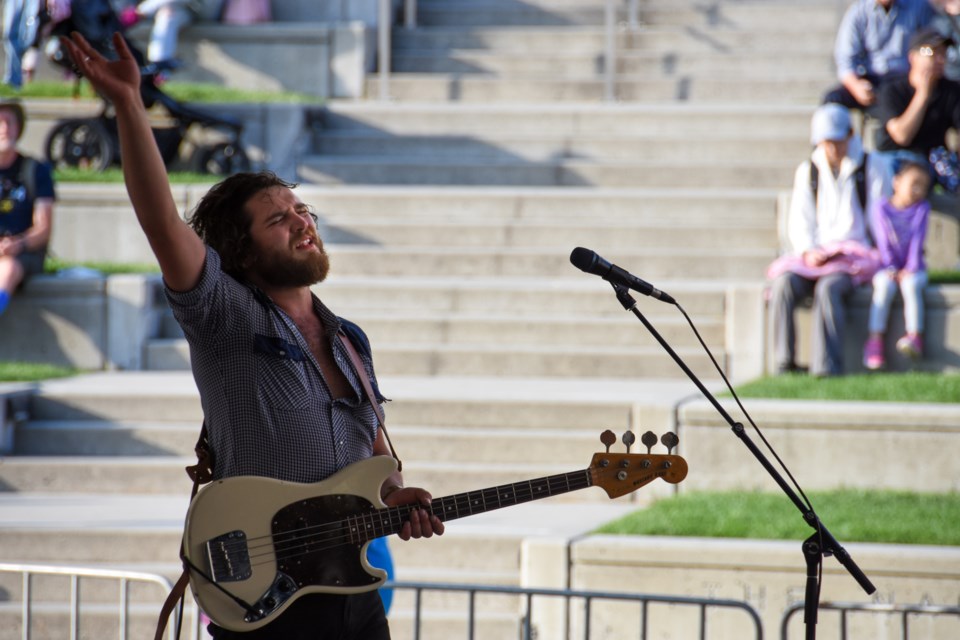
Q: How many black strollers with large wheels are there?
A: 1